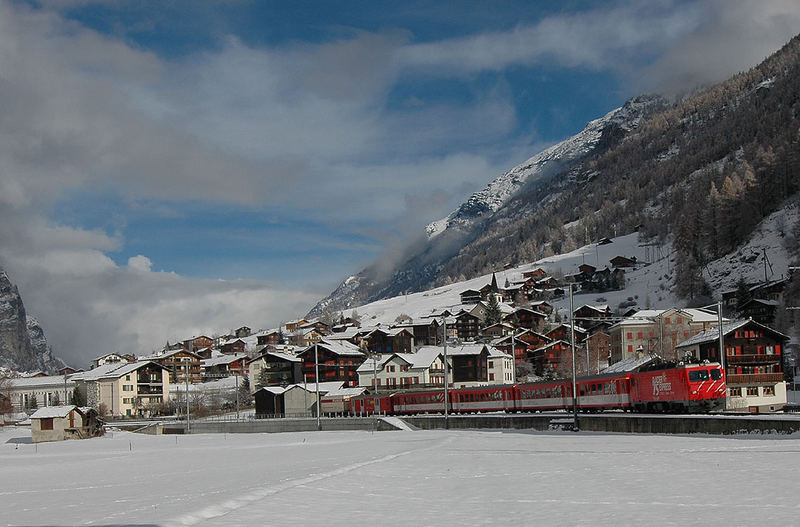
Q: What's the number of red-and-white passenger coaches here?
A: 4